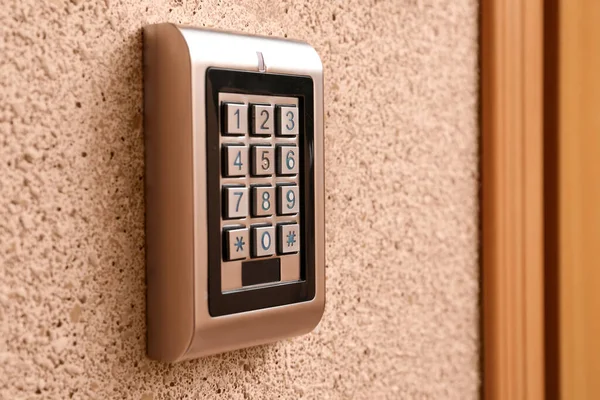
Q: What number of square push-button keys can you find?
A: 12